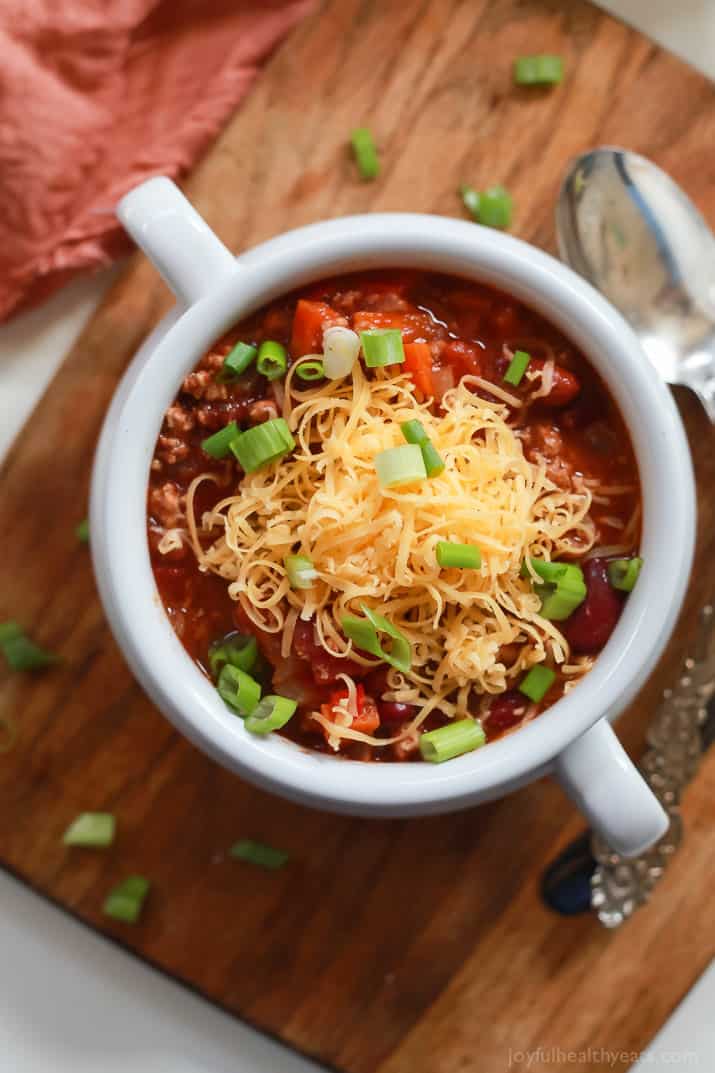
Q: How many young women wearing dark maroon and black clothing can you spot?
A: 0